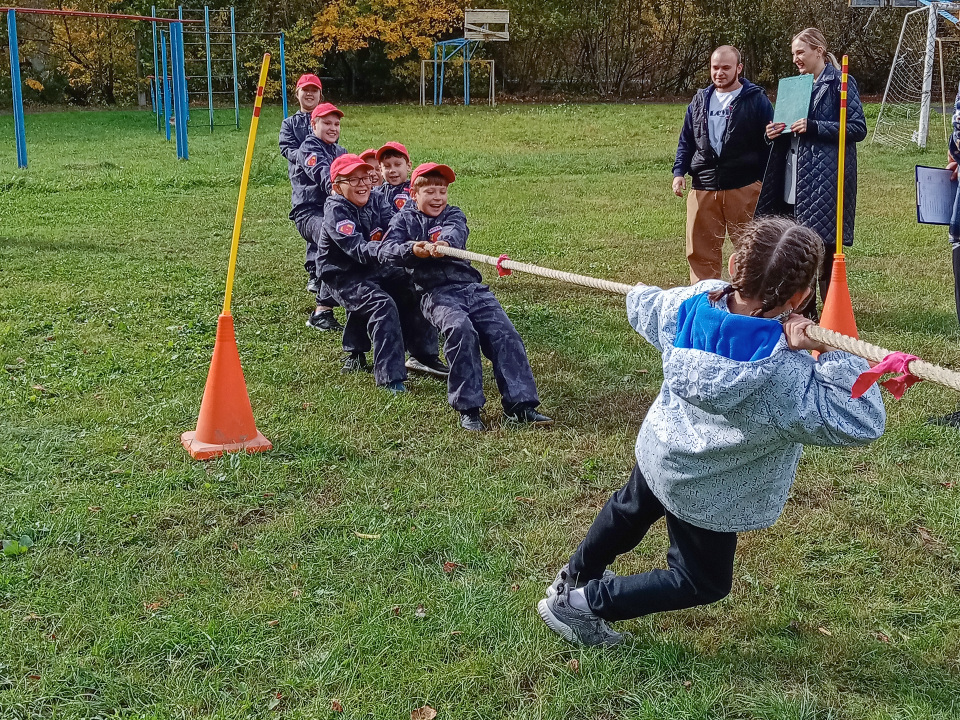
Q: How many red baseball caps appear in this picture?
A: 6